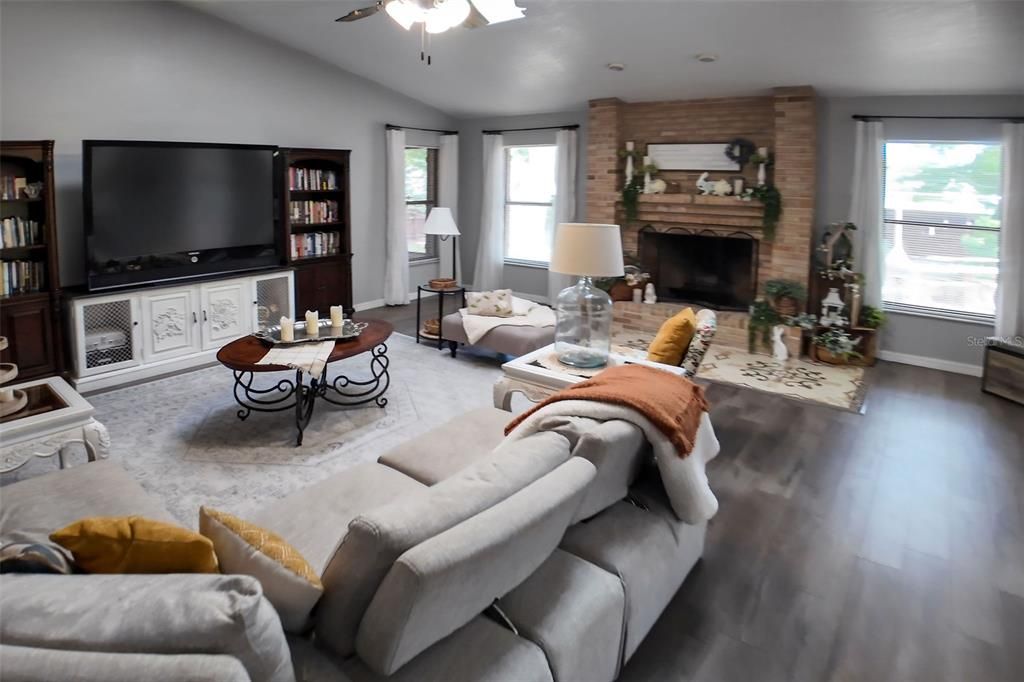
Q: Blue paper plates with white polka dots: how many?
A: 0